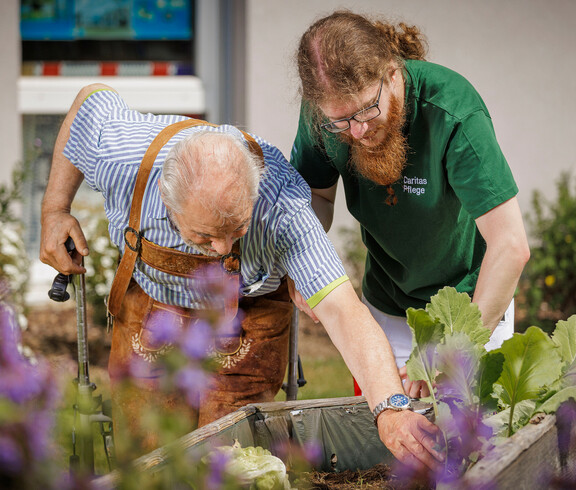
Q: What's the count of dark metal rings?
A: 2